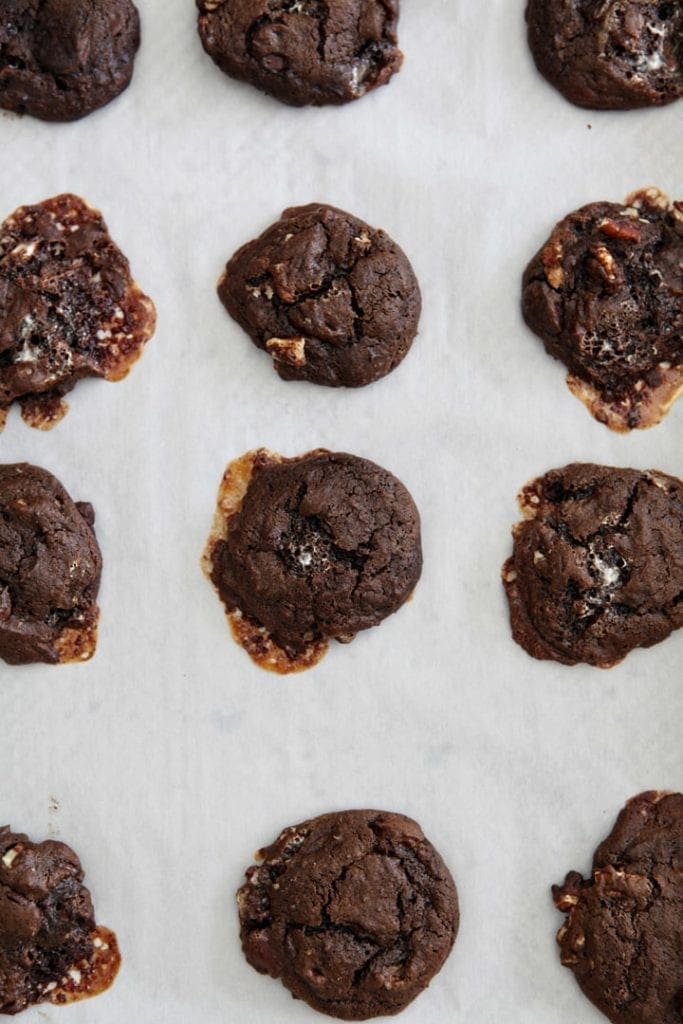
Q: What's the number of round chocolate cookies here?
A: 12